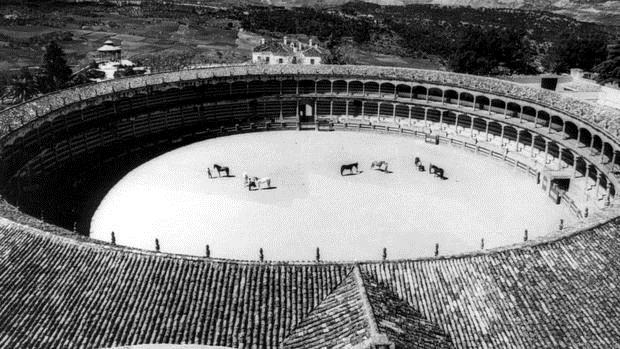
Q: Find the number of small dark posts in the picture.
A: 11